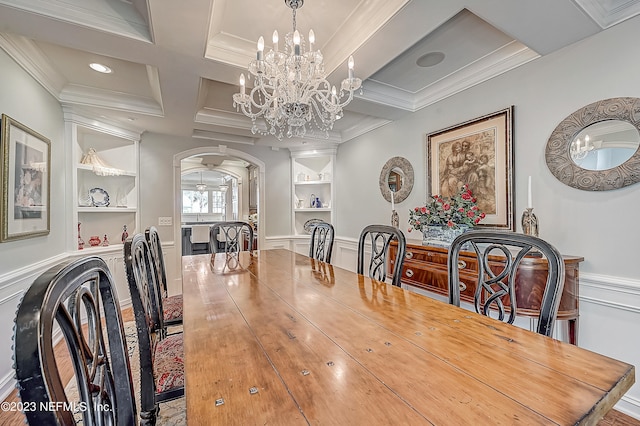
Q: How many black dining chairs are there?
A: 7